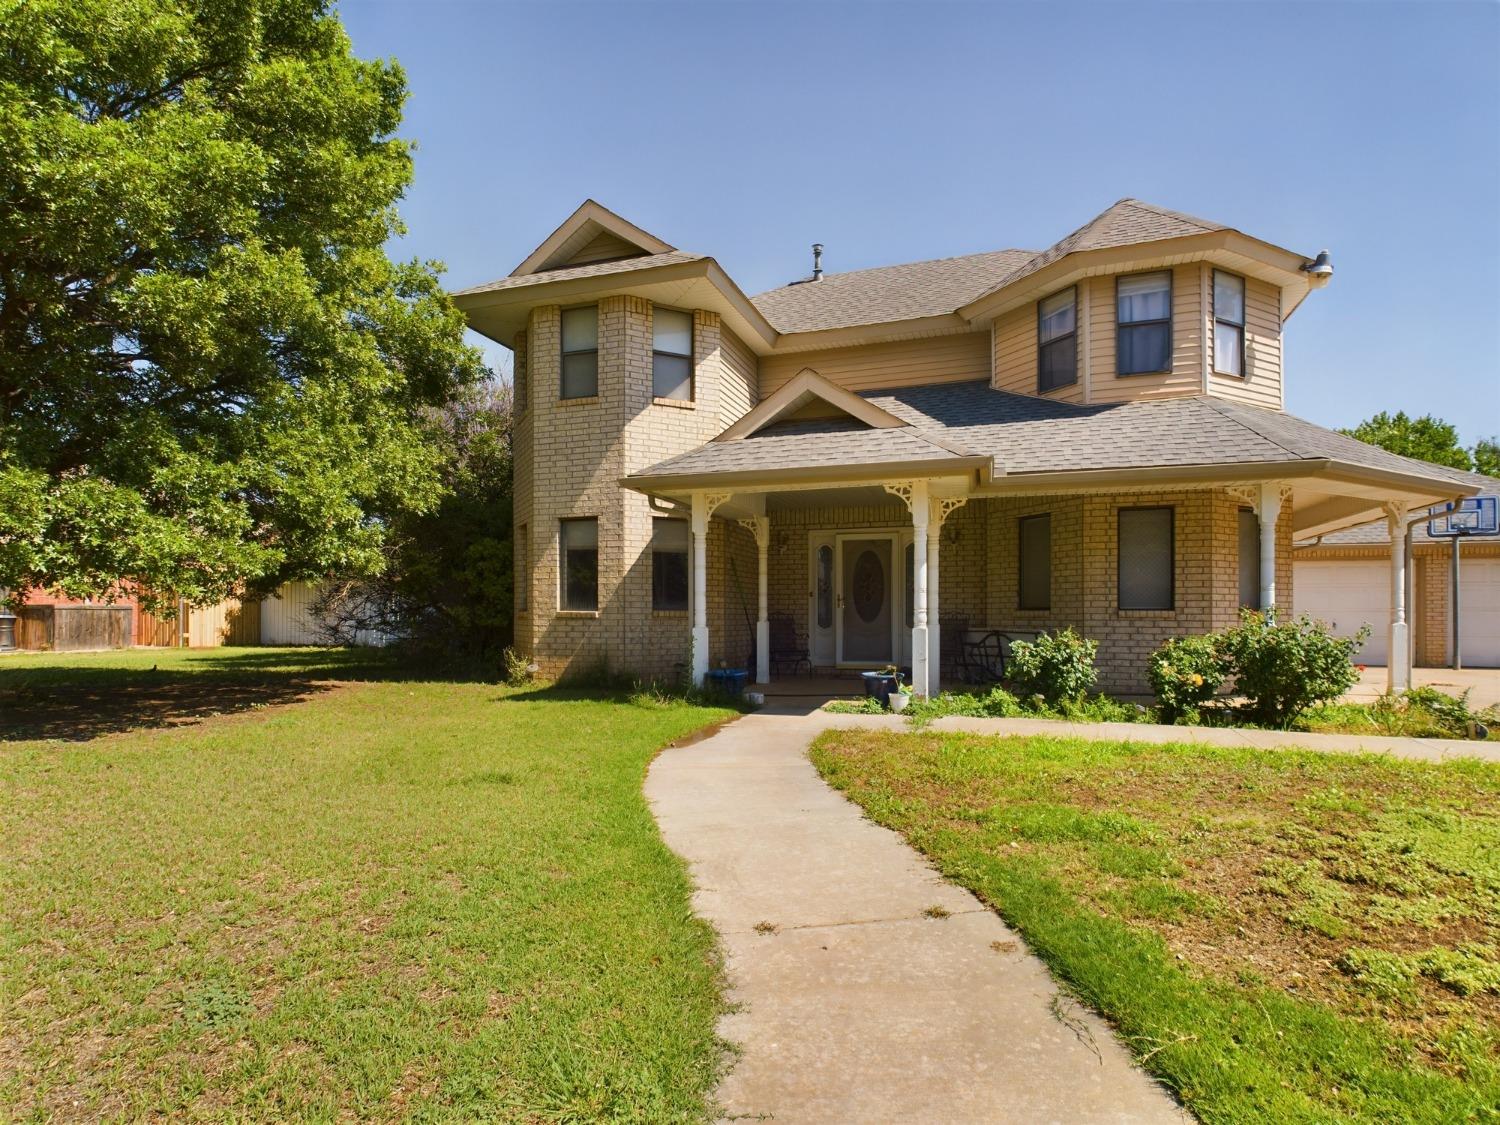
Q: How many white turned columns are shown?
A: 6